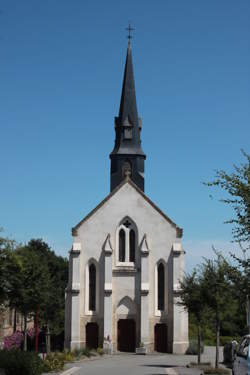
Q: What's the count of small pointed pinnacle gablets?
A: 2